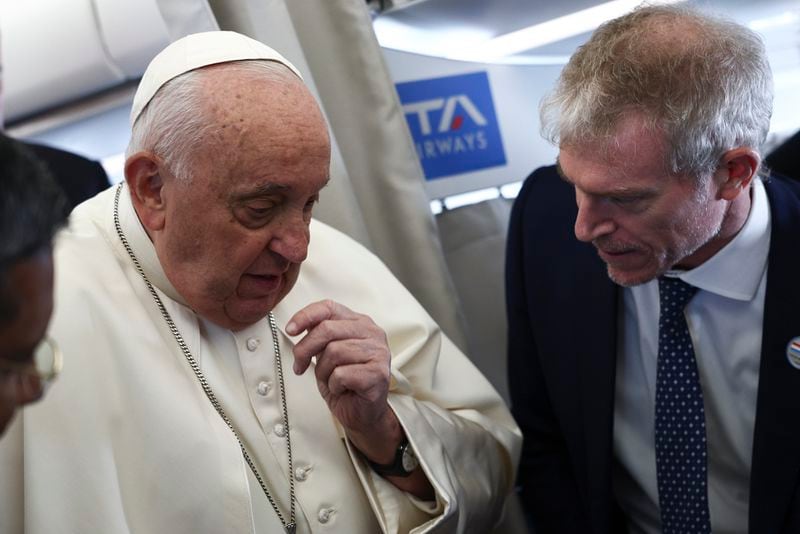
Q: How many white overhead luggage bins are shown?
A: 2